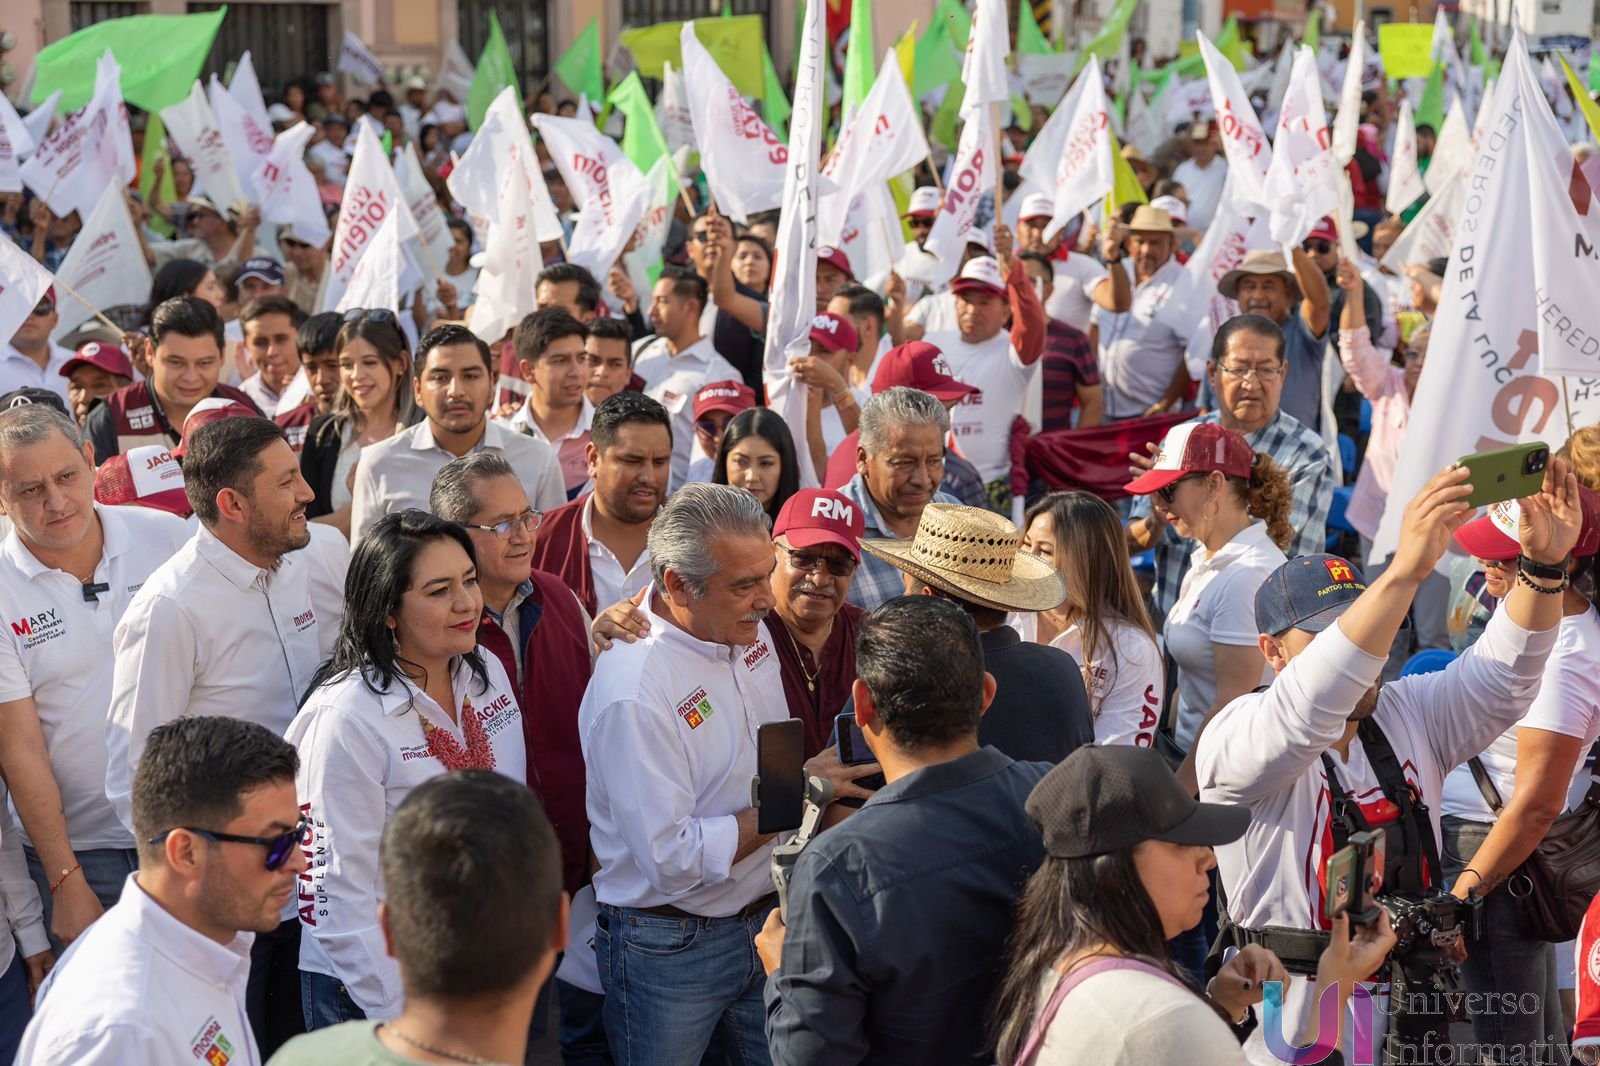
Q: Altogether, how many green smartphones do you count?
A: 2